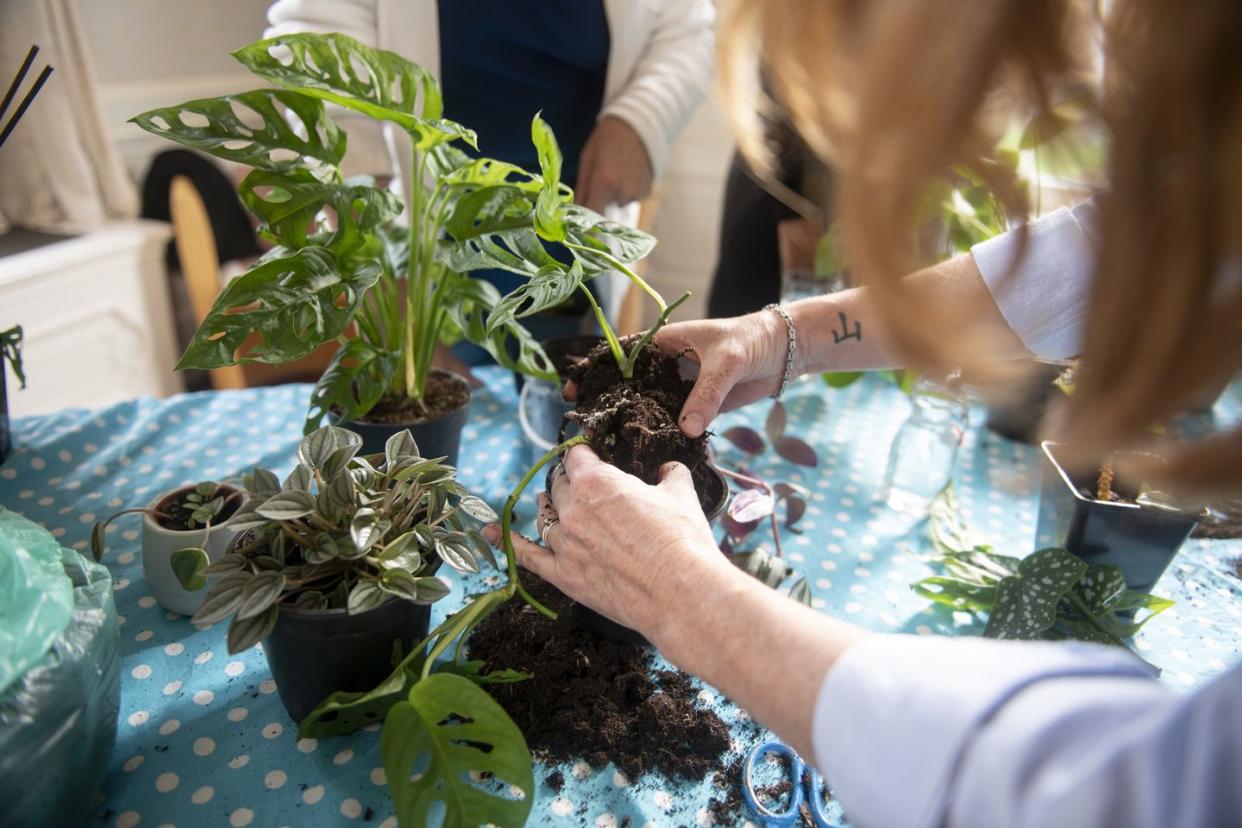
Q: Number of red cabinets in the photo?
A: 0